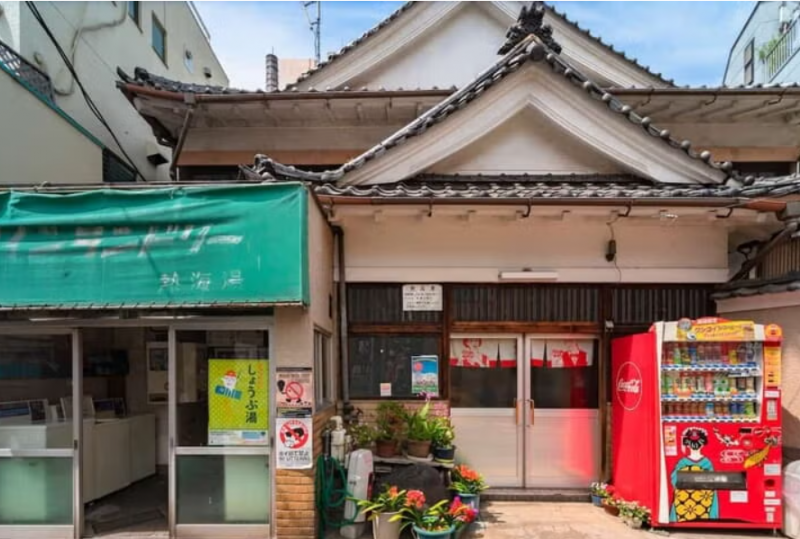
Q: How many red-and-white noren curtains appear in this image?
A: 2